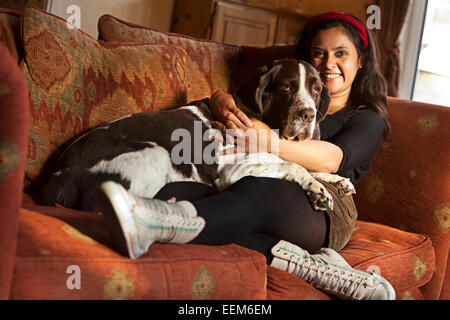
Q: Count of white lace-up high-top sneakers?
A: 2